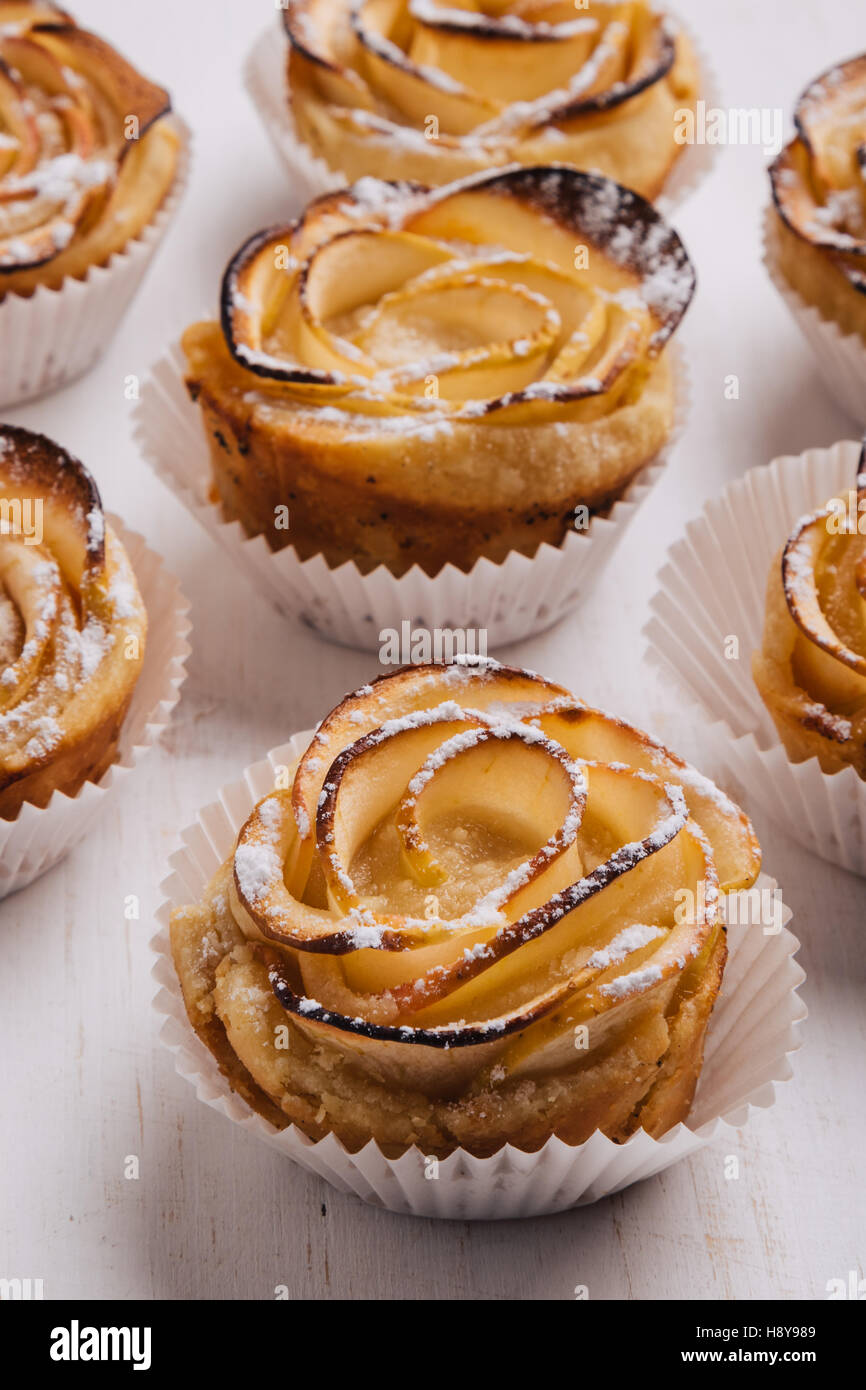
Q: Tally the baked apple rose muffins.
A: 7